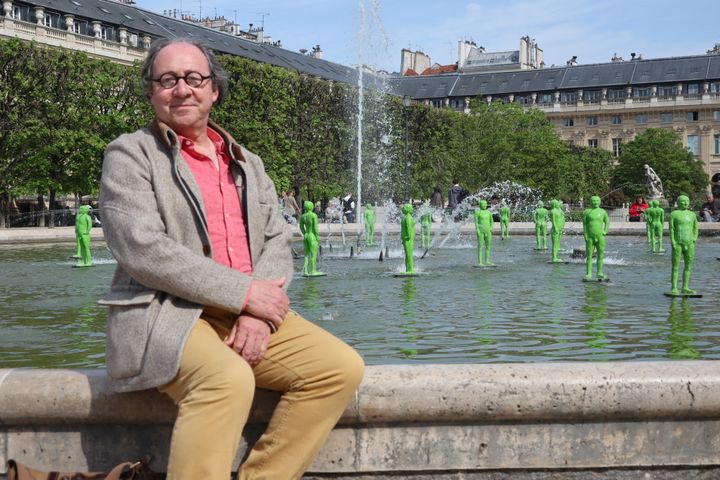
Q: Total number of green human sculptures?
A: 15